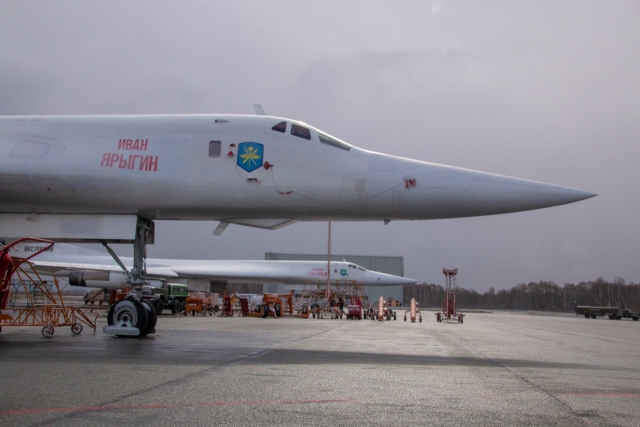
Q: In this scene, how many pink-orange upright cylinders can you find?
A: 2